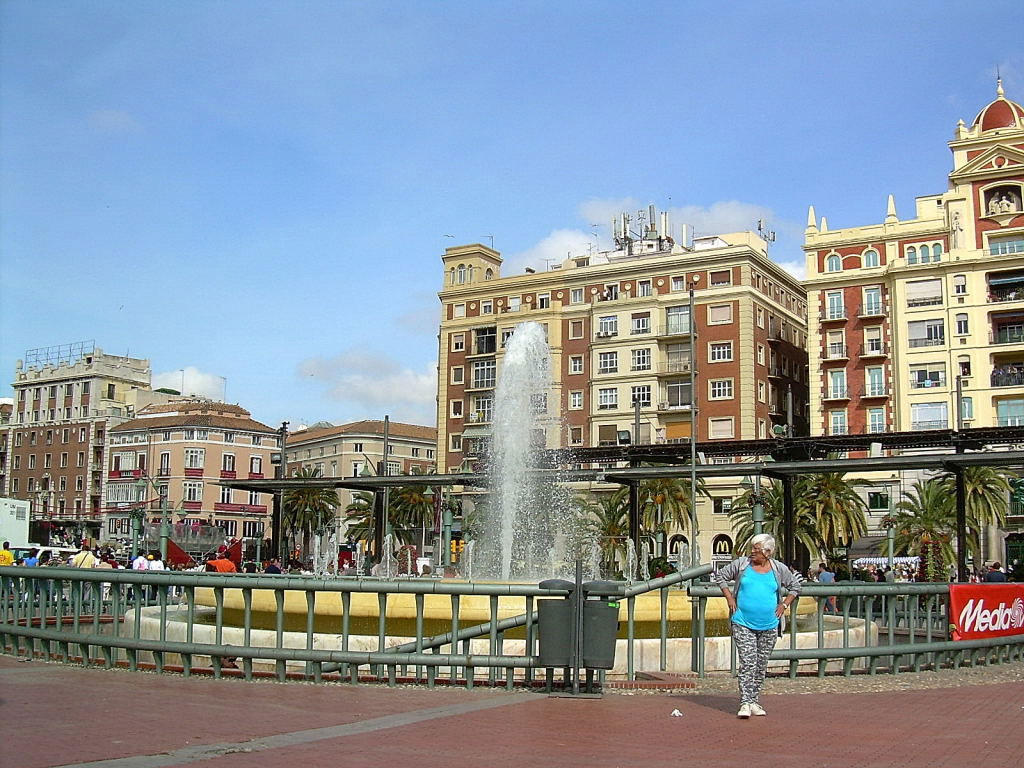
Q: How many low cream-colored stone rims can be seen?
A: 1